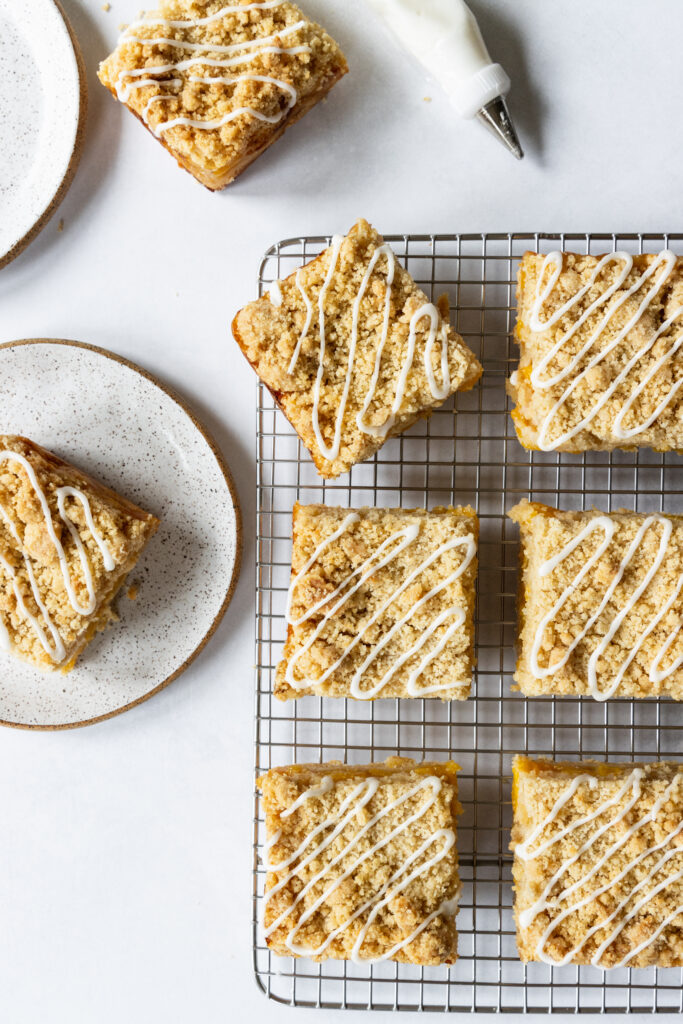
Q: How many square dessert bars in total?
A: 8